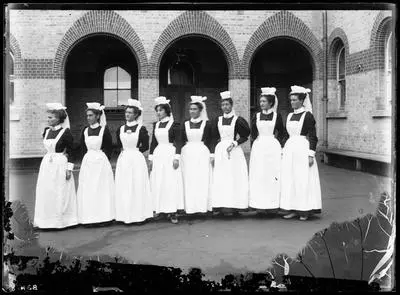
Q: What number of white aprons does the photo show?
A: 8